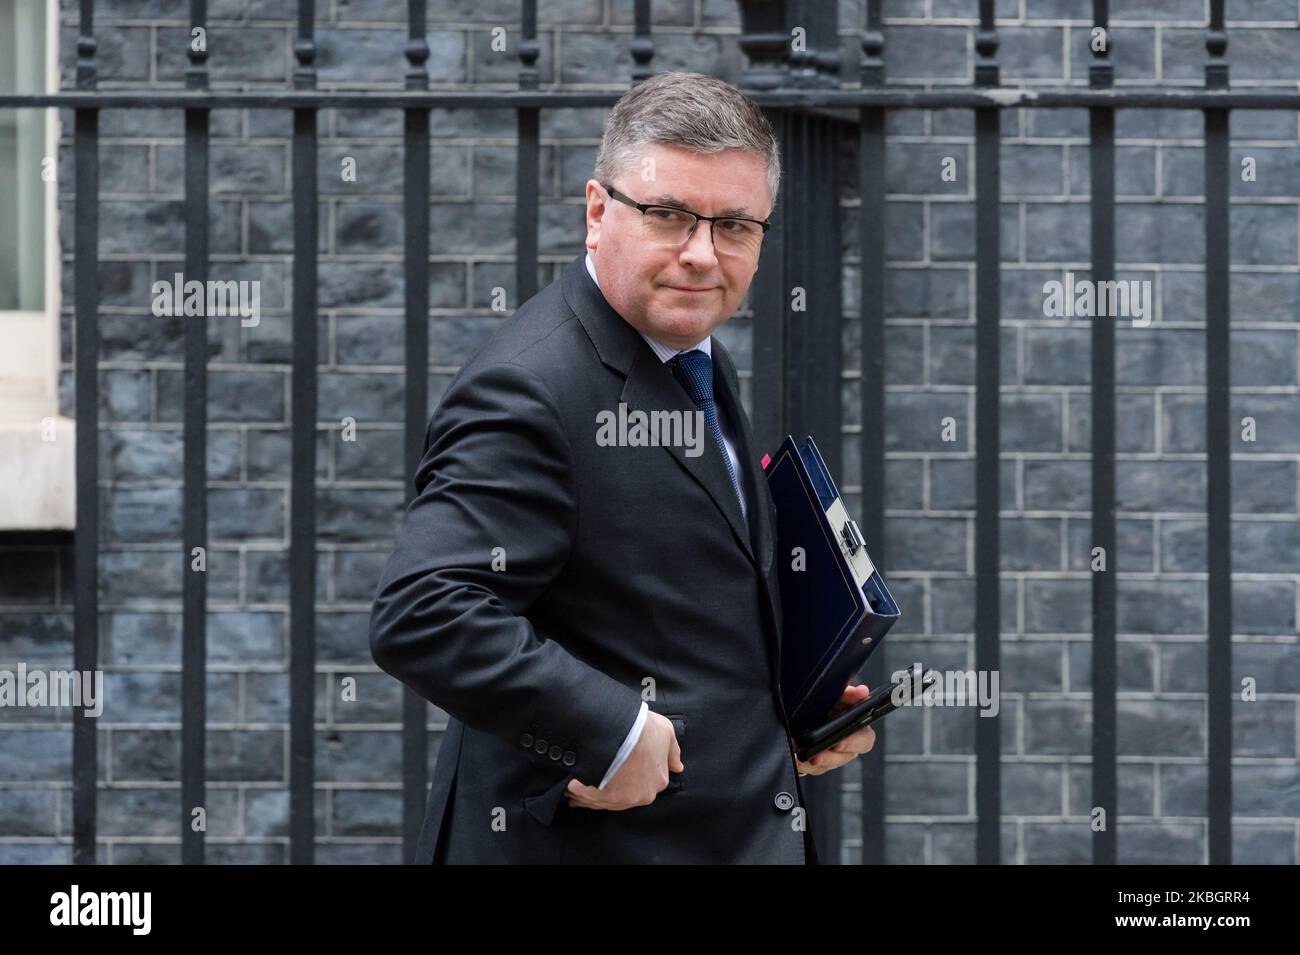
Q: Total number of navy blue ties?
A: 1